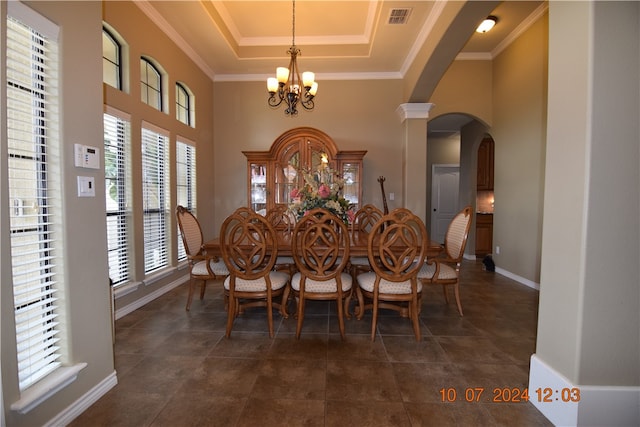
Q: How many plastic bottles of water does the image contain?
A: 0